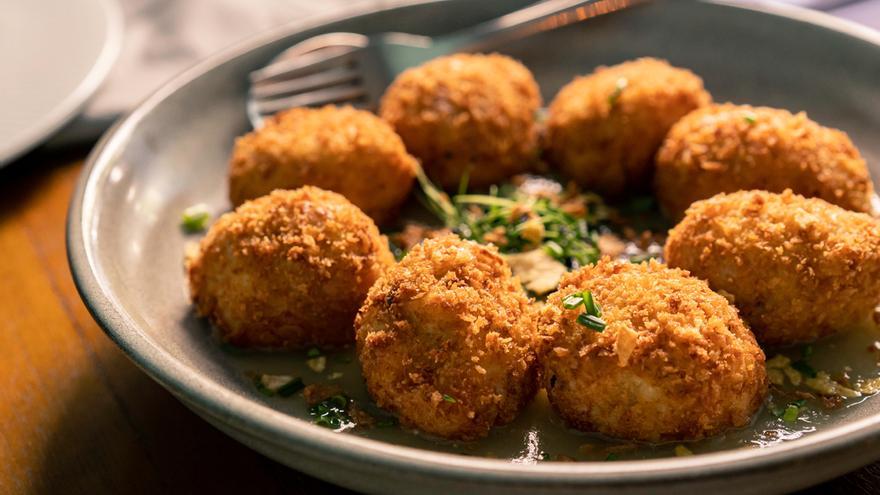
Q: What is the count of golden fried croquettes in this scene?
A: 8